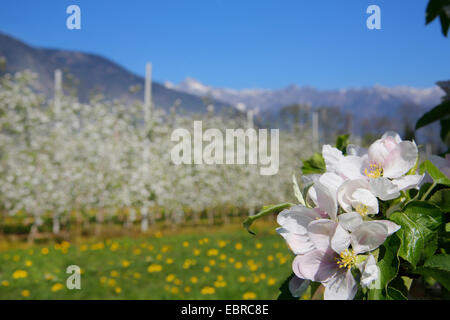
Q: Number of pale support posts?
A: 4